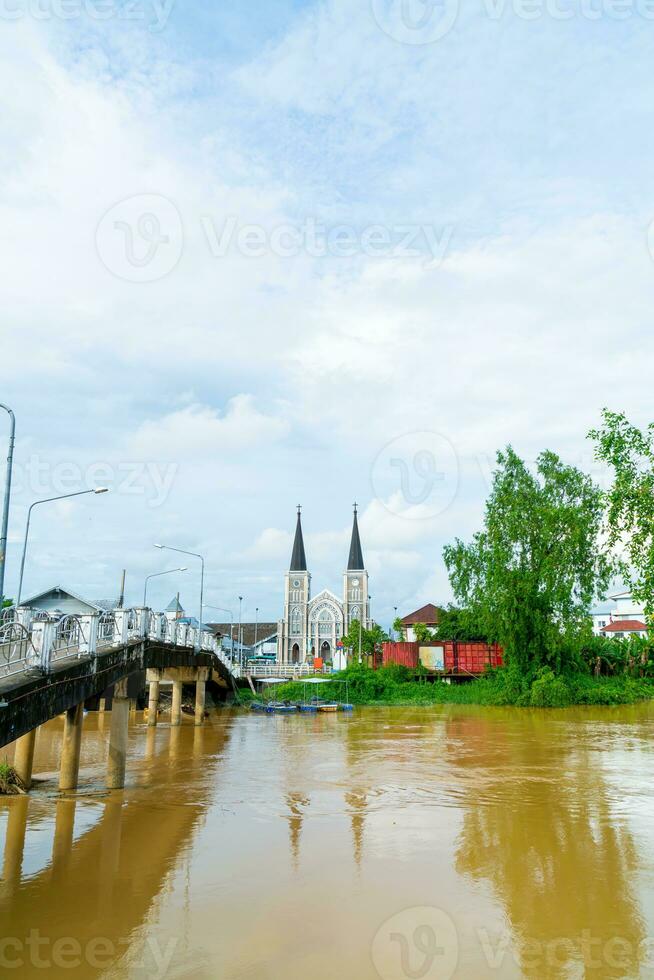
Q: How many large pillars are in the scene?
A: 6